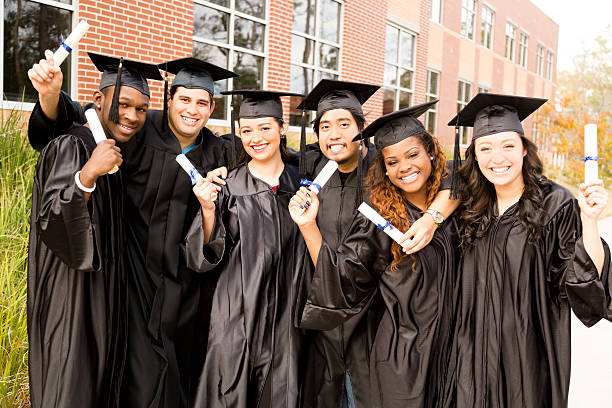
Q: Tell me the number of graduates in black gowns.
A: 6